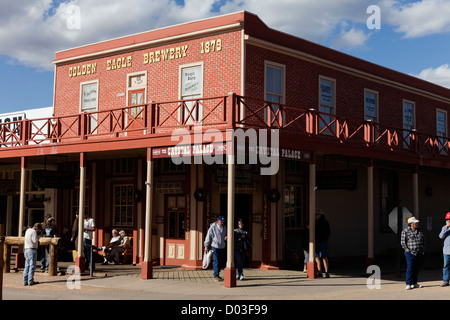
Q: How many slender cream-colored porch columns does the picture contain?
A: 7